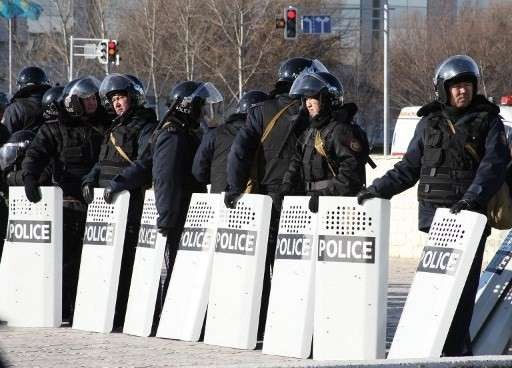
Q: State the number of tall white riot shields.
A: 8